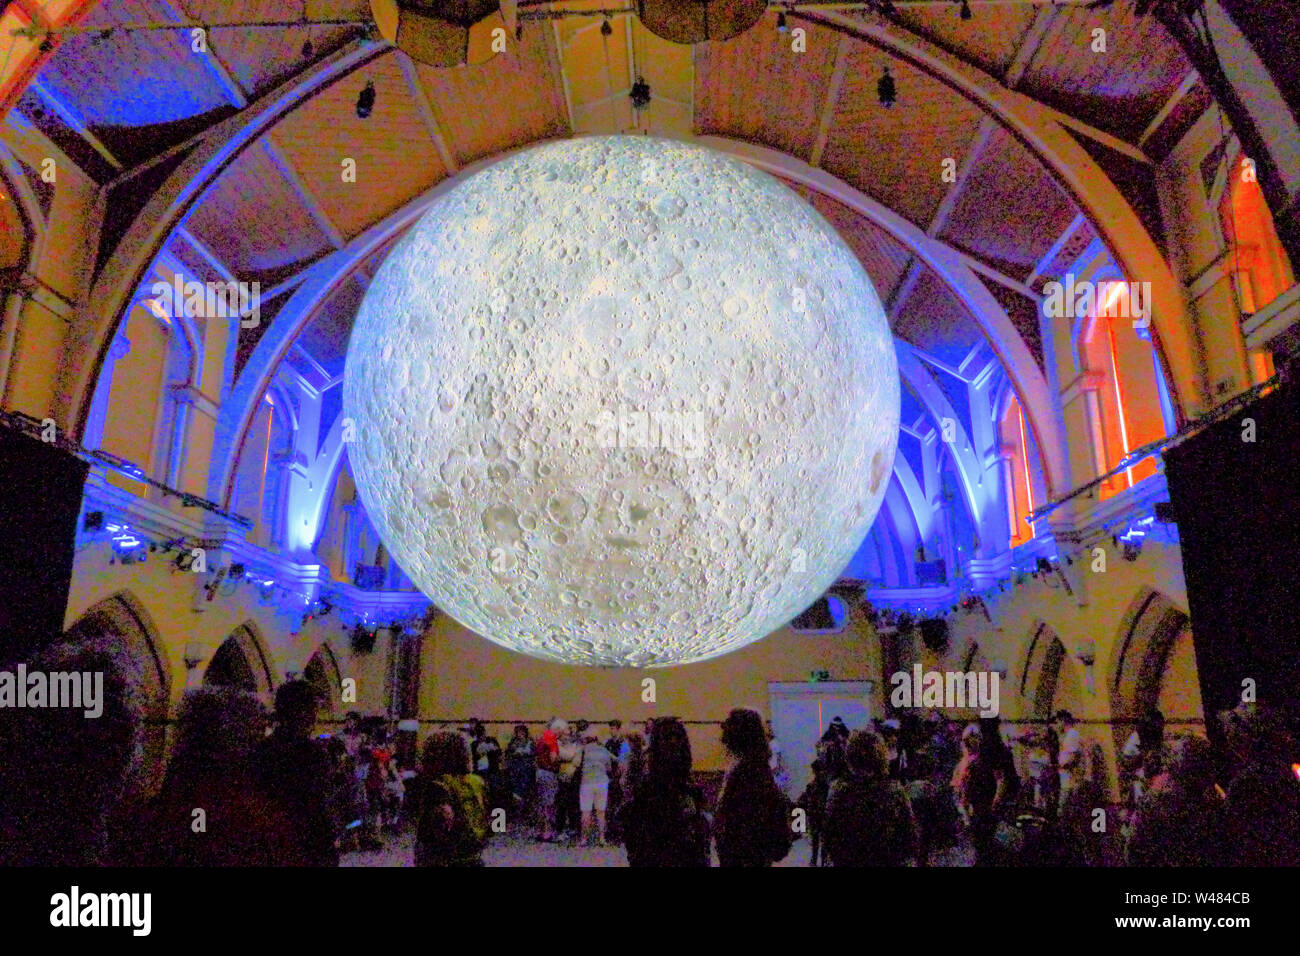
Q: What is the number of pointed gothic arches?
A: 6